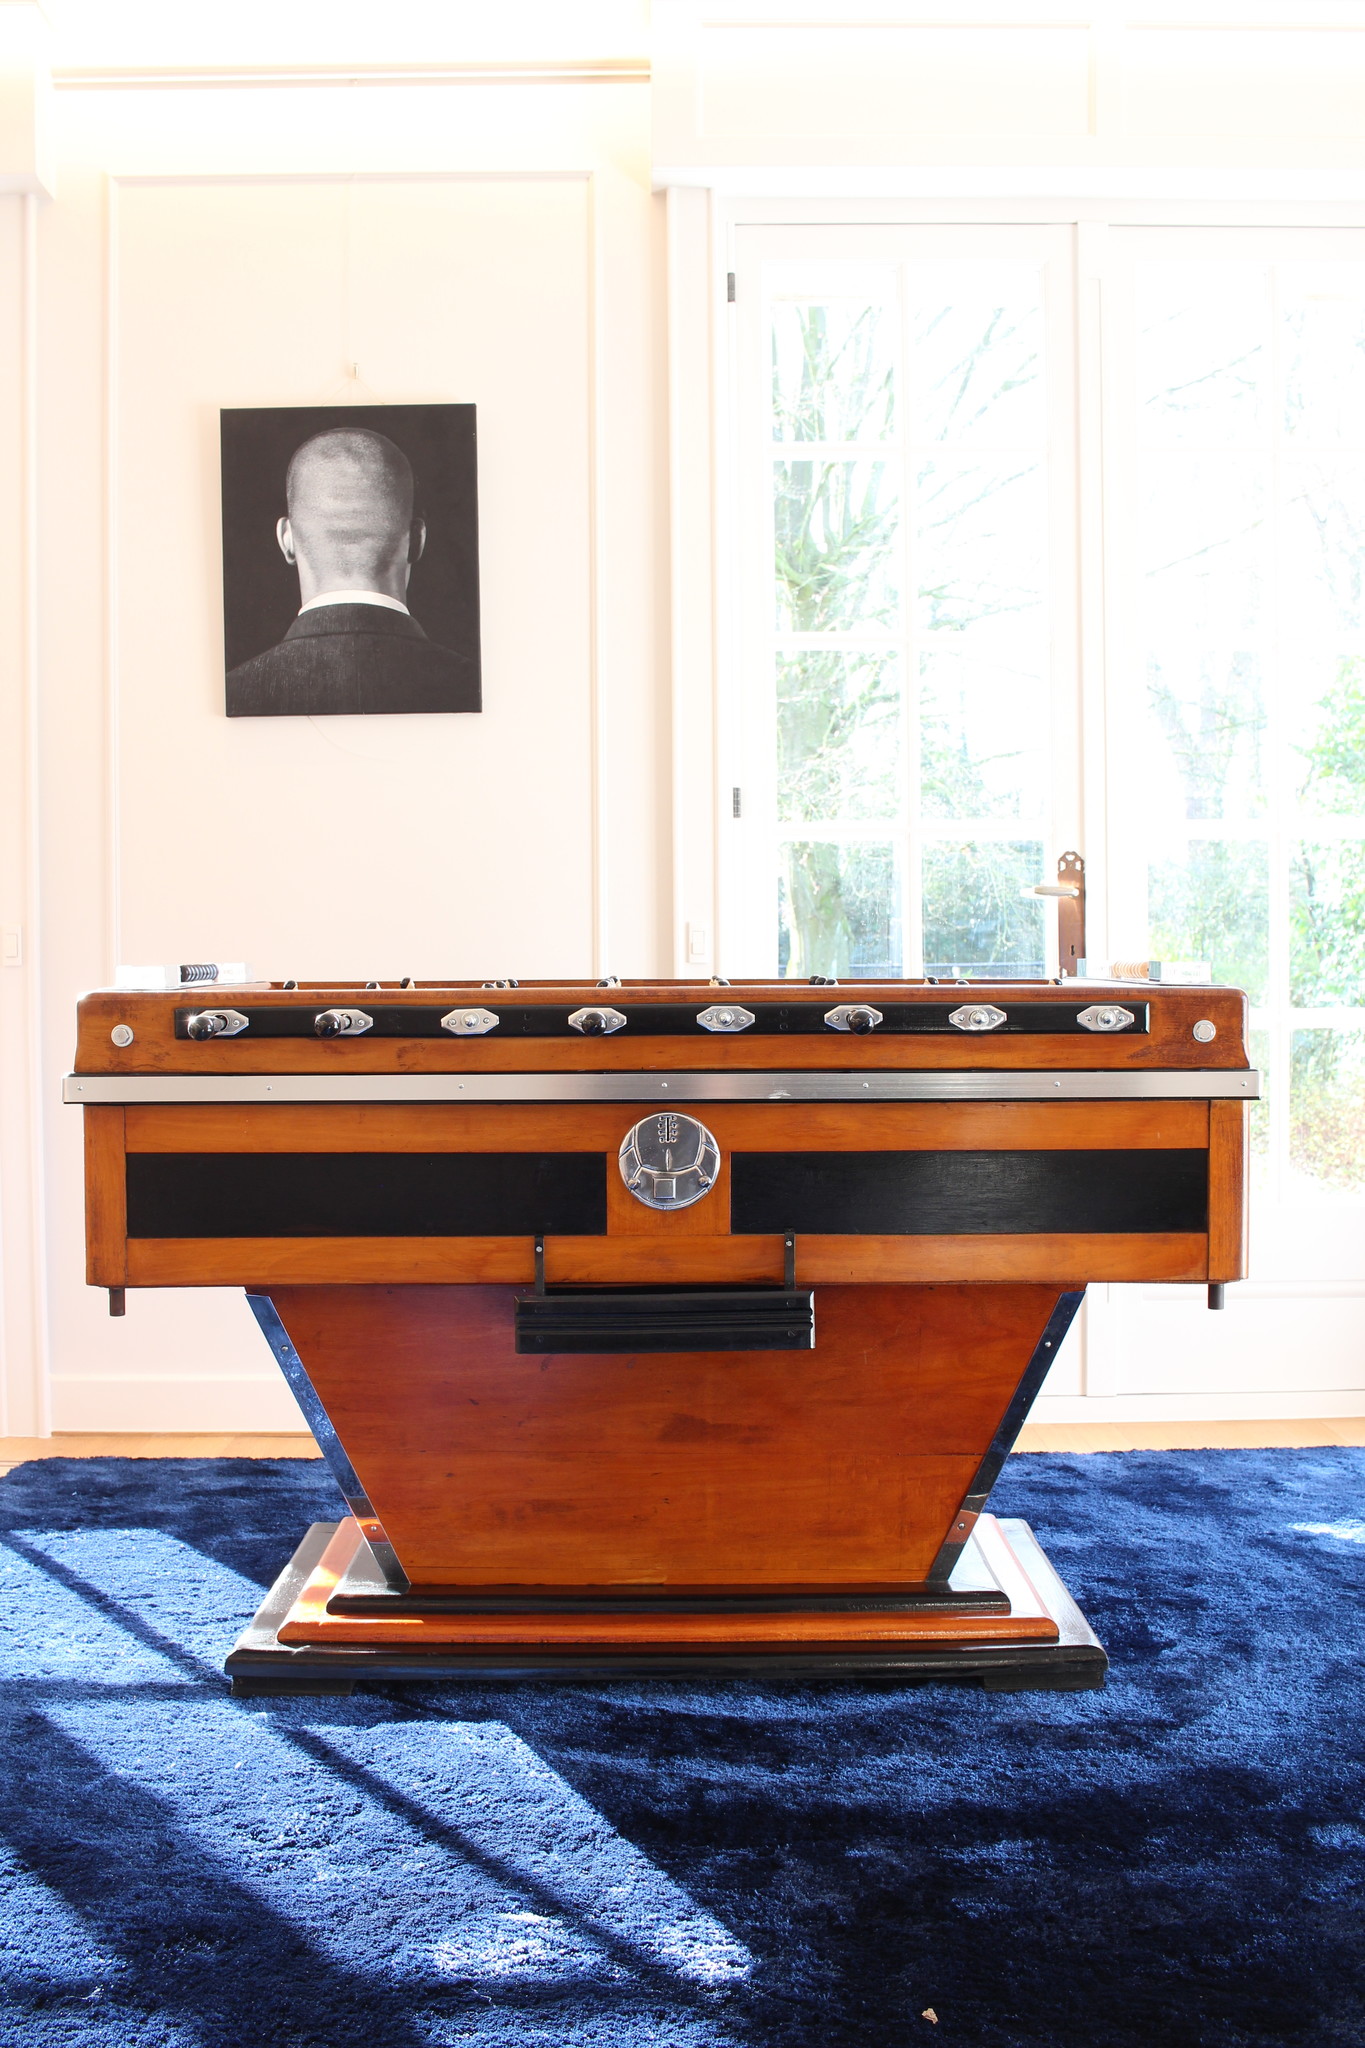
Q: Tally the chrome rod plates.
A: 8